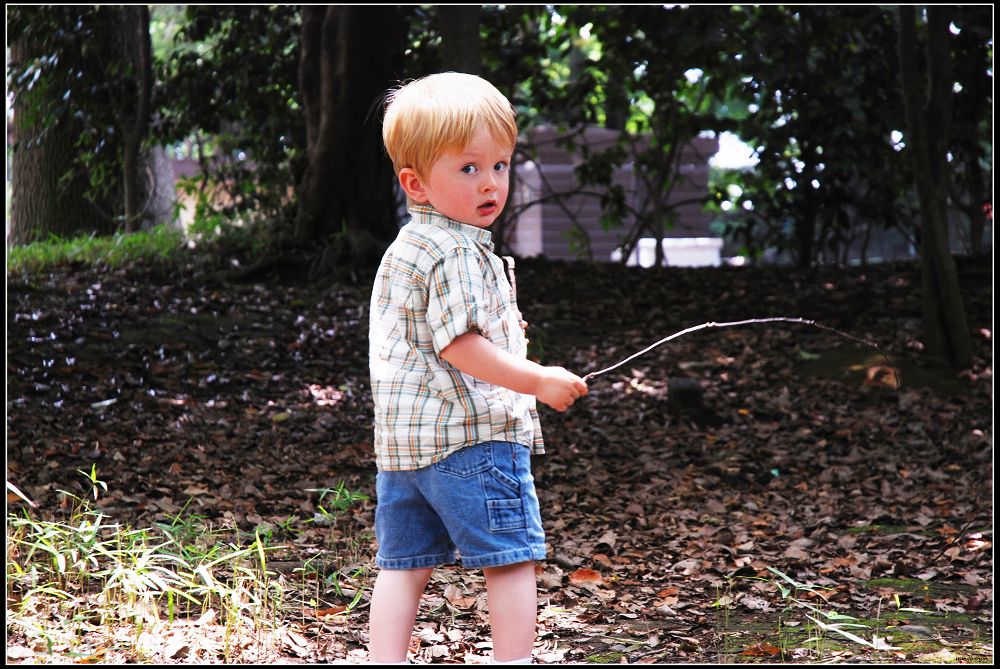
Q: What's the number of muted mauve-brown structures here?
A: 1